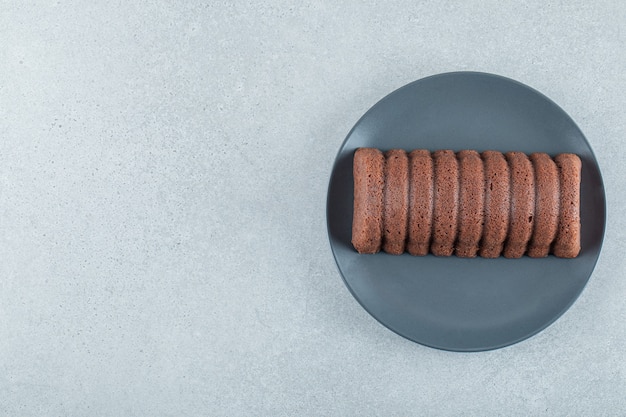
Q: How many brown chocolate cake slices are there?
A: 9